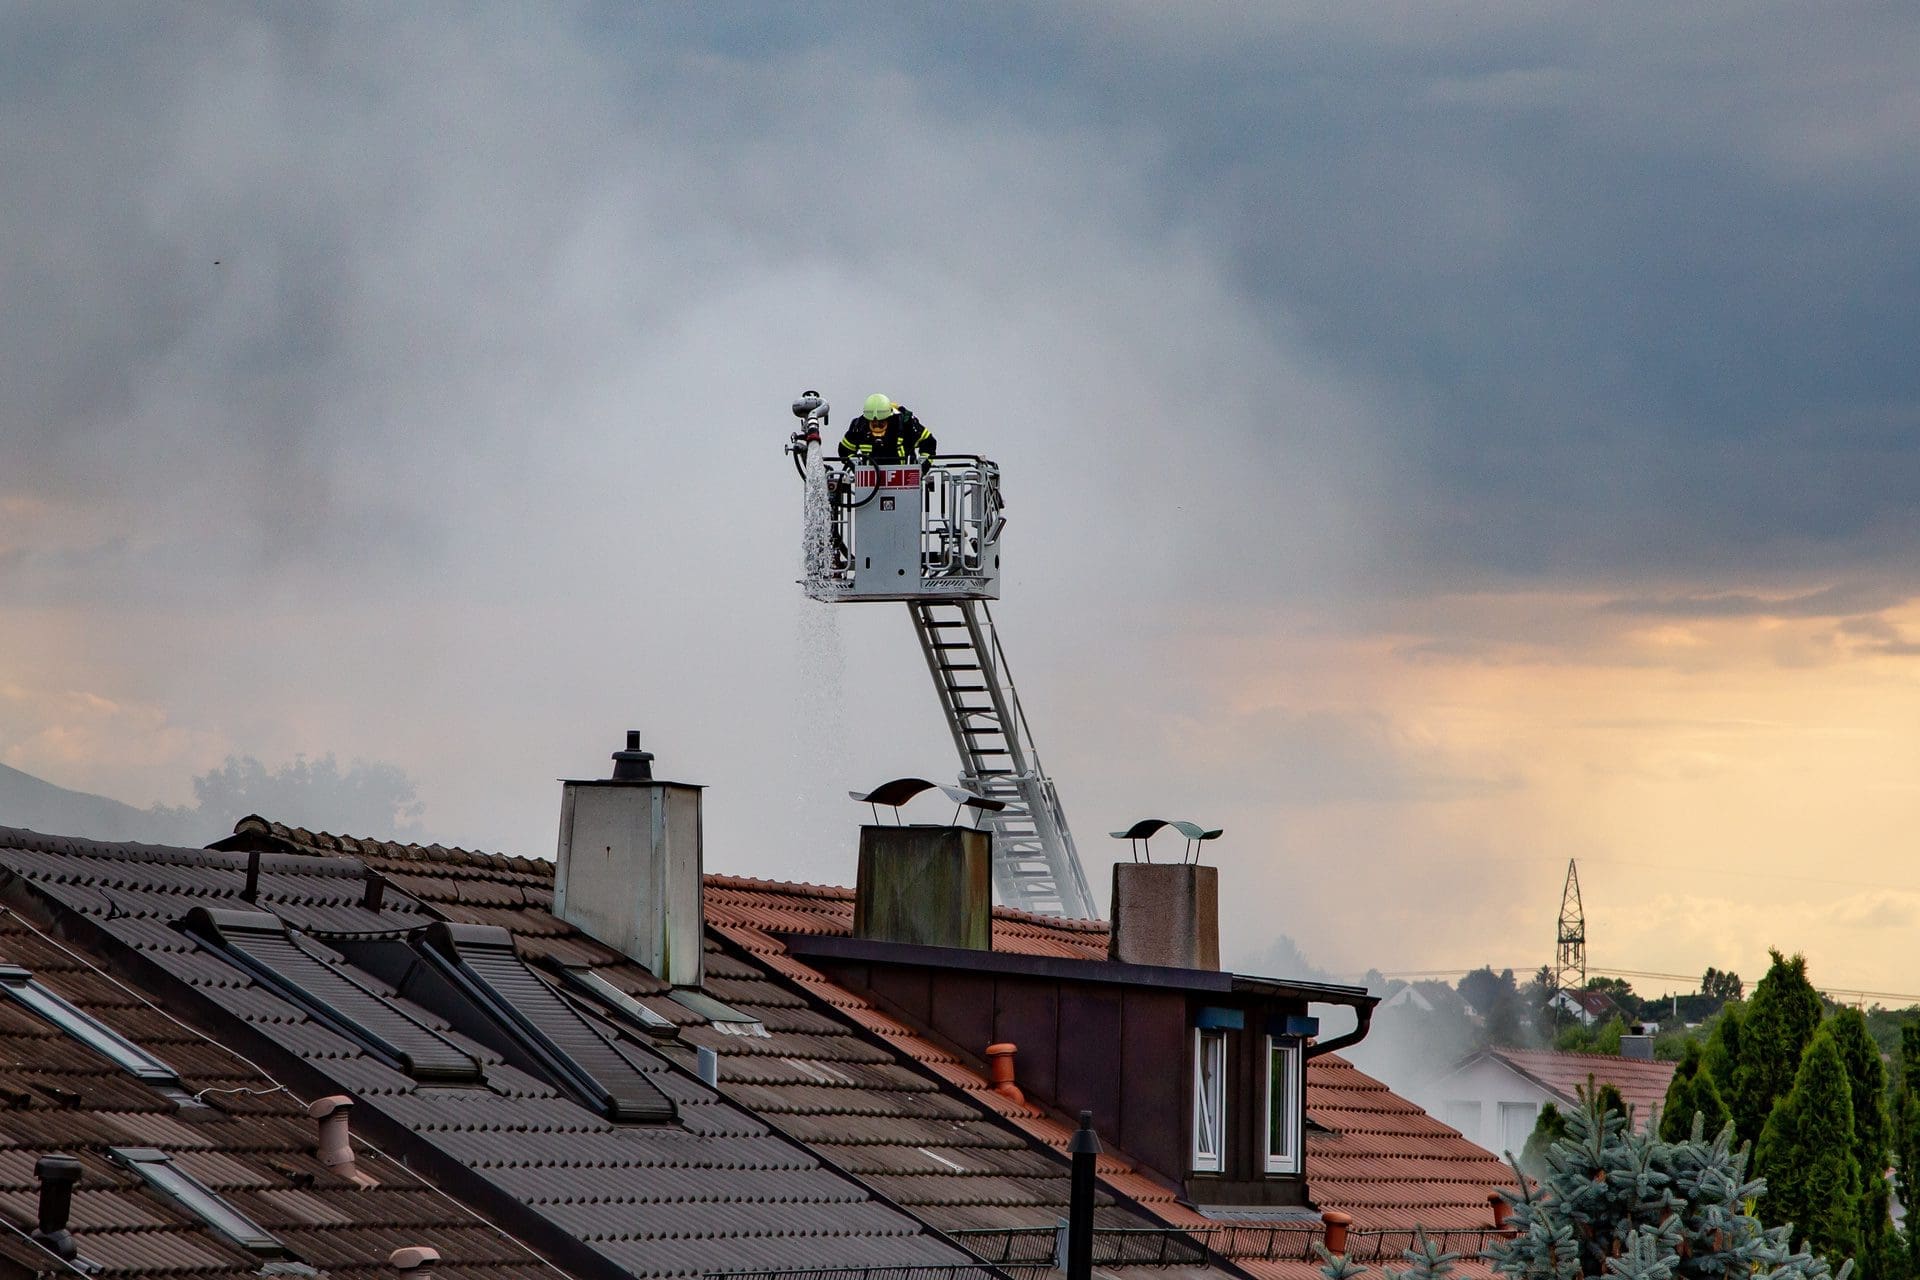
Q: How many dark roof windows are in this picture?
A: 2